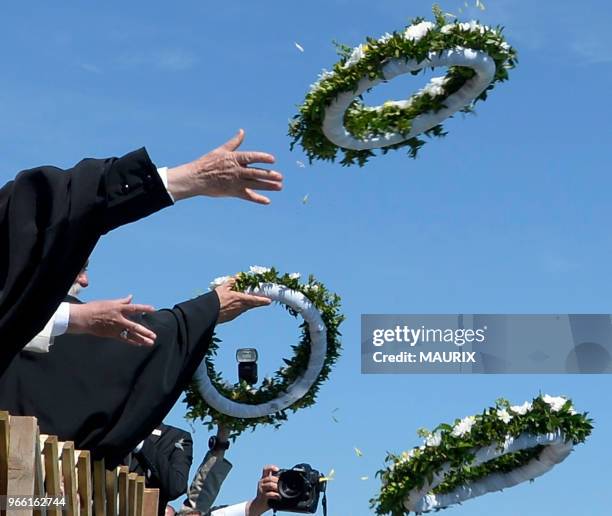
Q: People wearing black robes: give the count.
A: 2